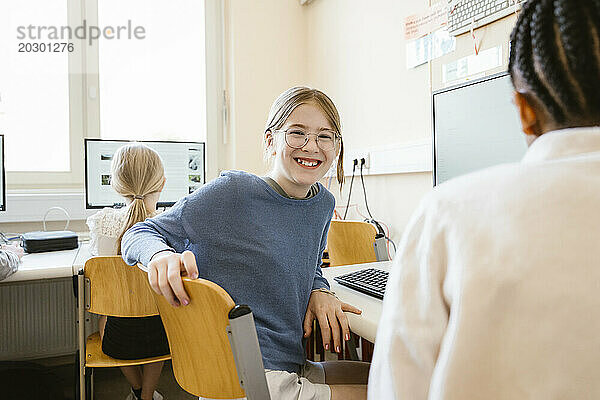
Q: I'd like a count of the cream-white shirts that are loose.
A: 1